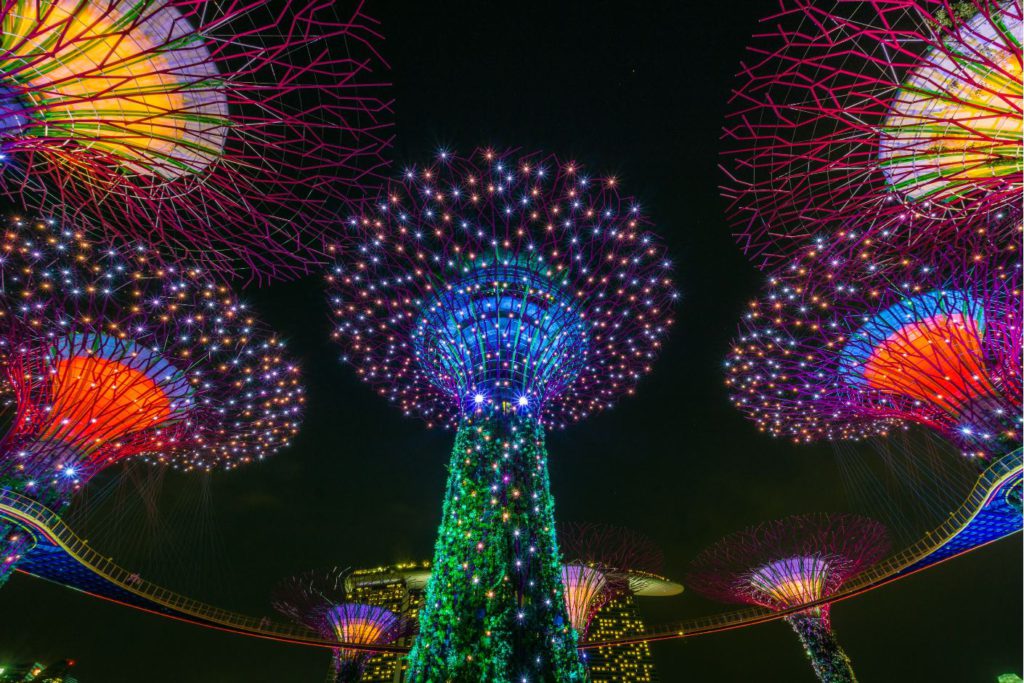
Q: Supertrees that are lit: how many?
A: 8